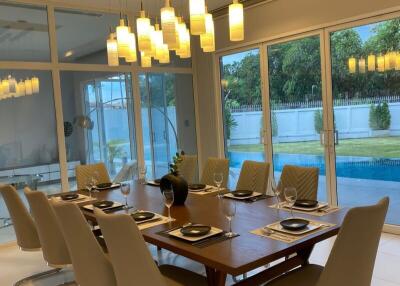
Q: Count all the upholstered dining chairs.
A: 10